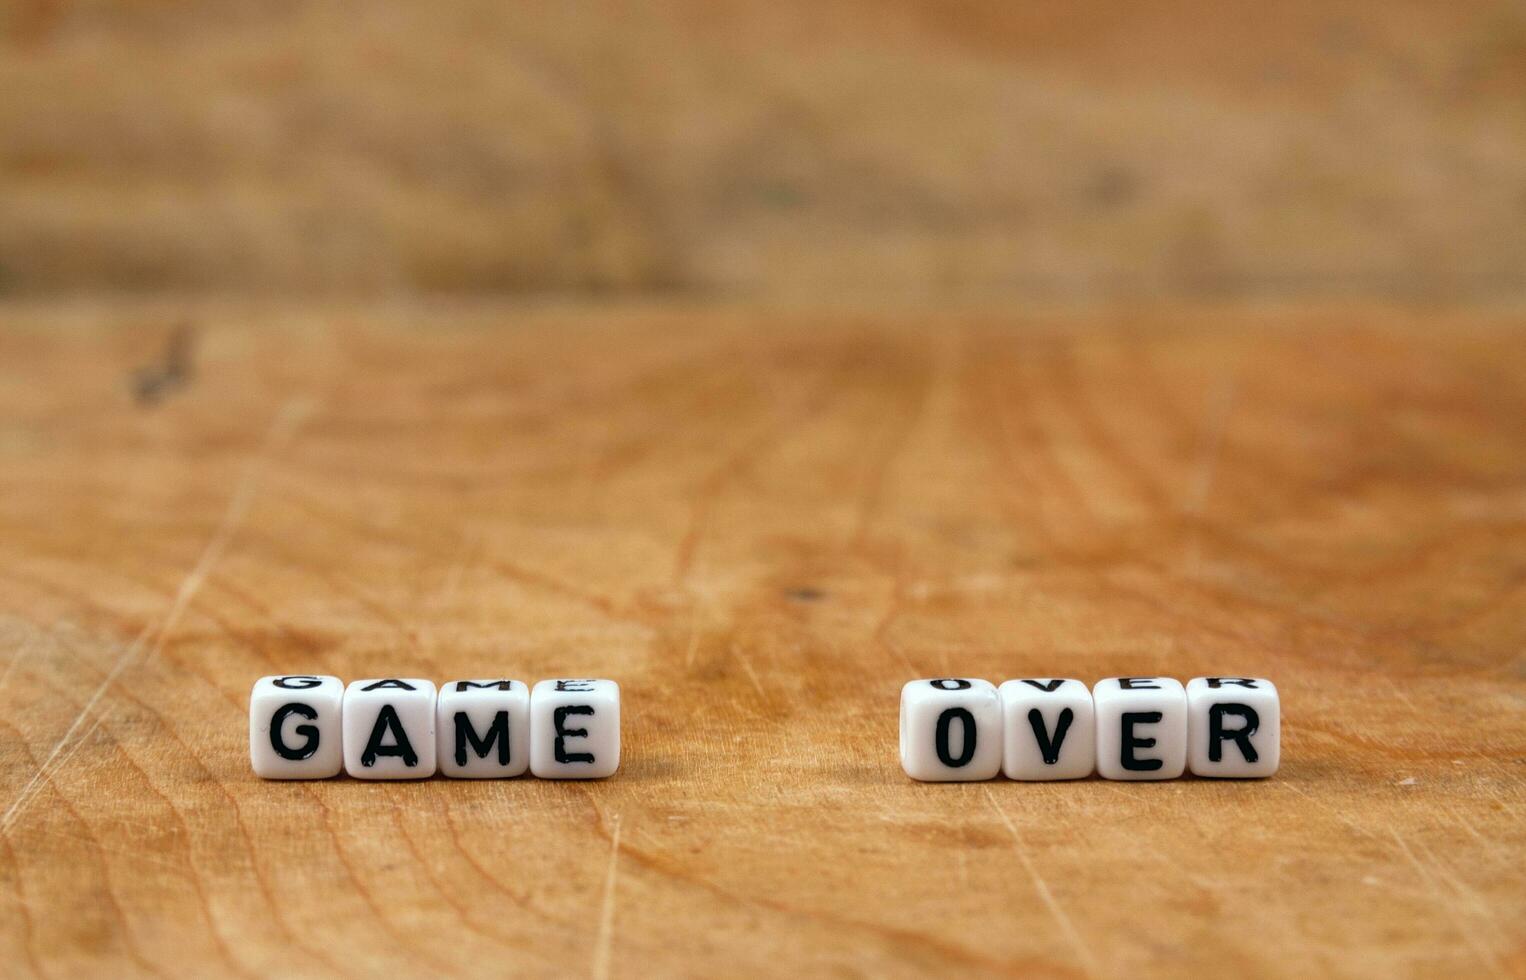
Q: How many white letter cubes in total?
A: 8